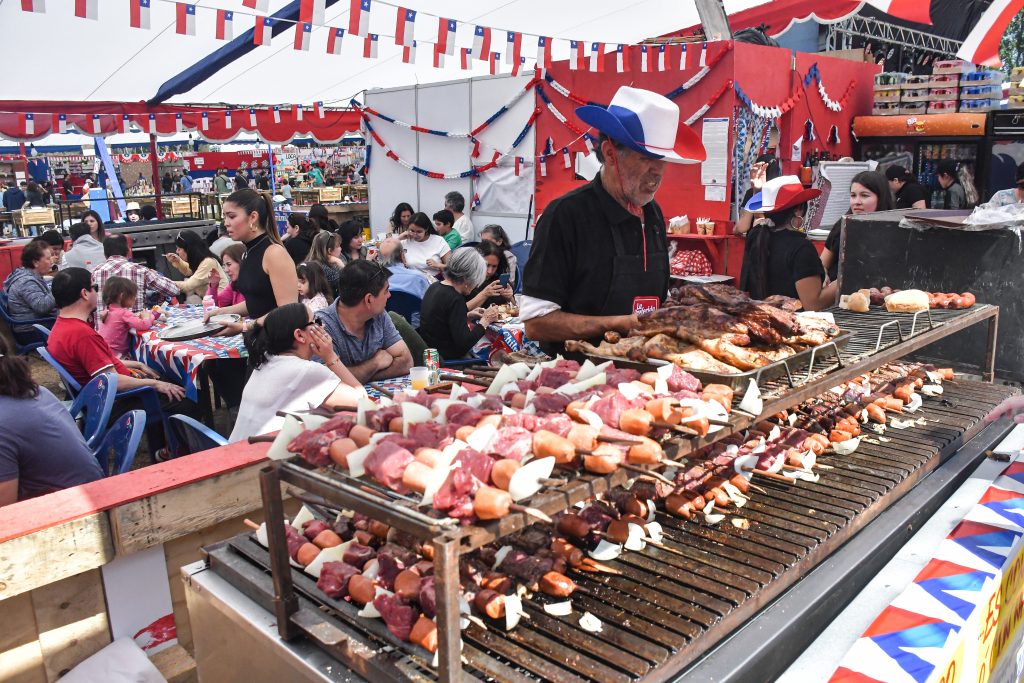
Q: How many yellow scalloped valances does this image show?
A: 0